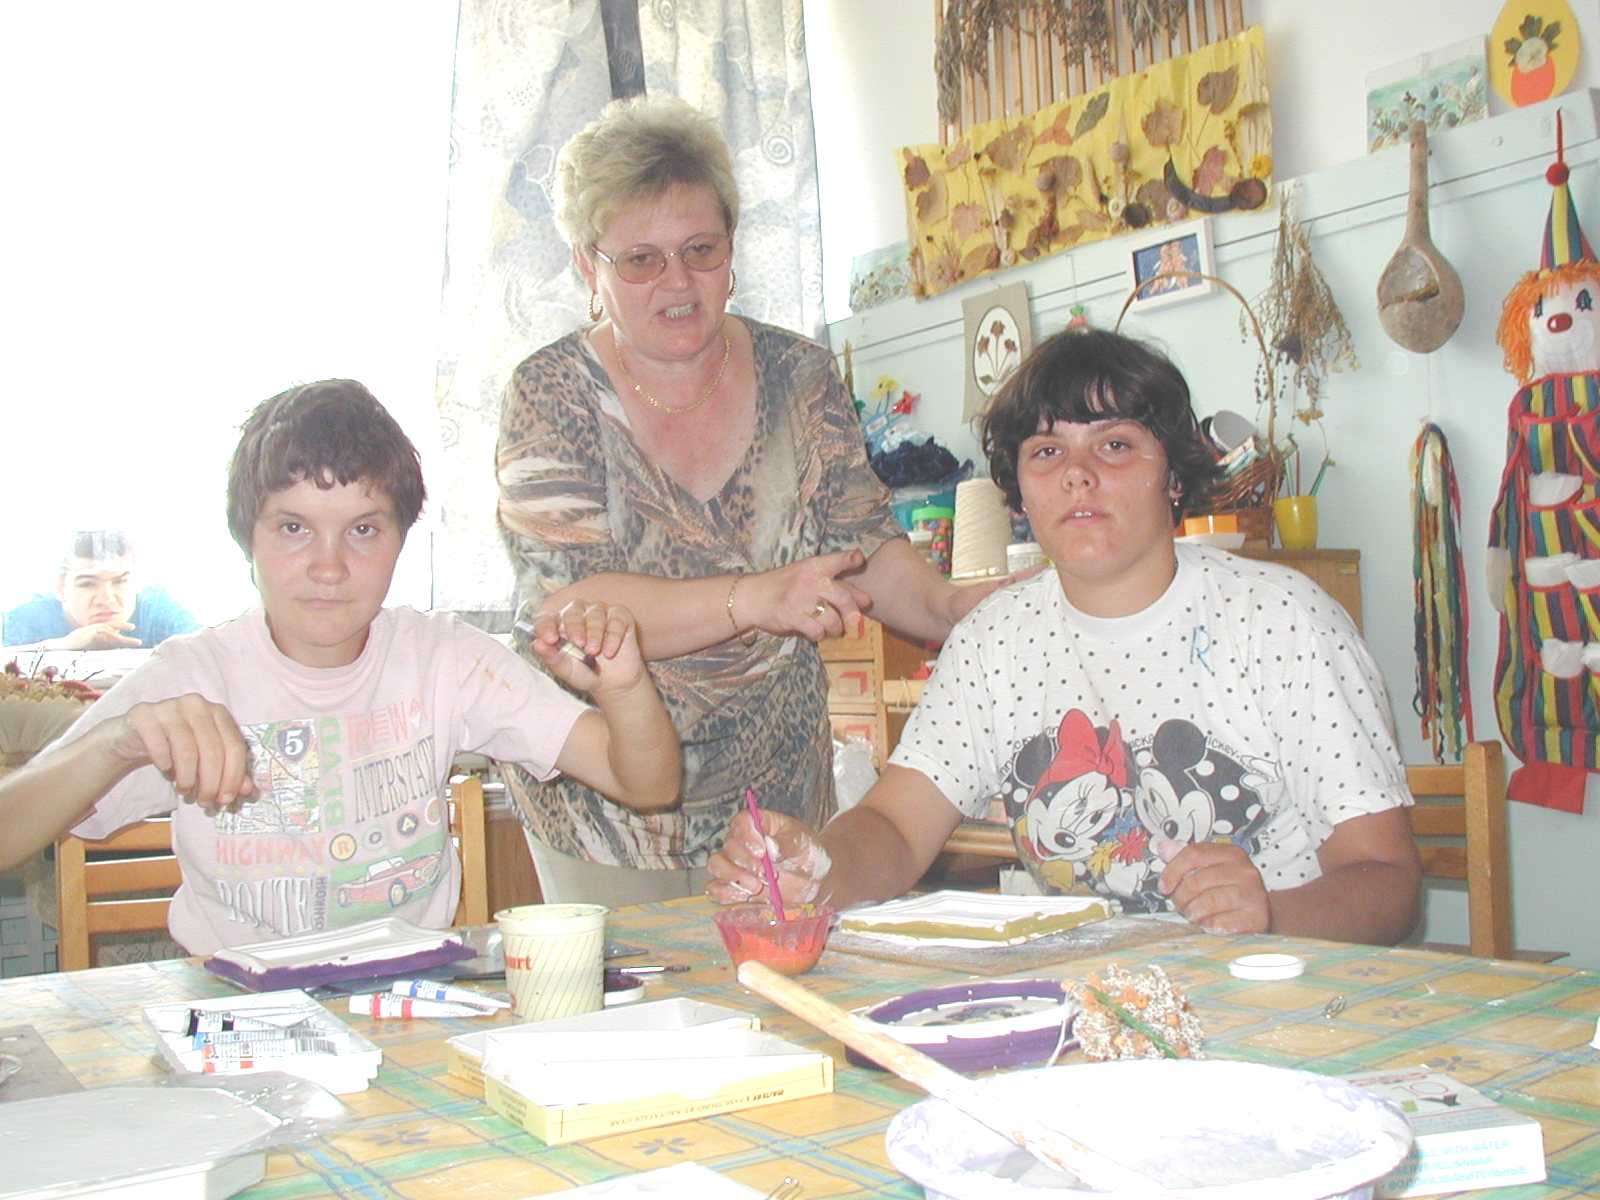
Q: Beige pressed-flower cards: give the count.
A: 1